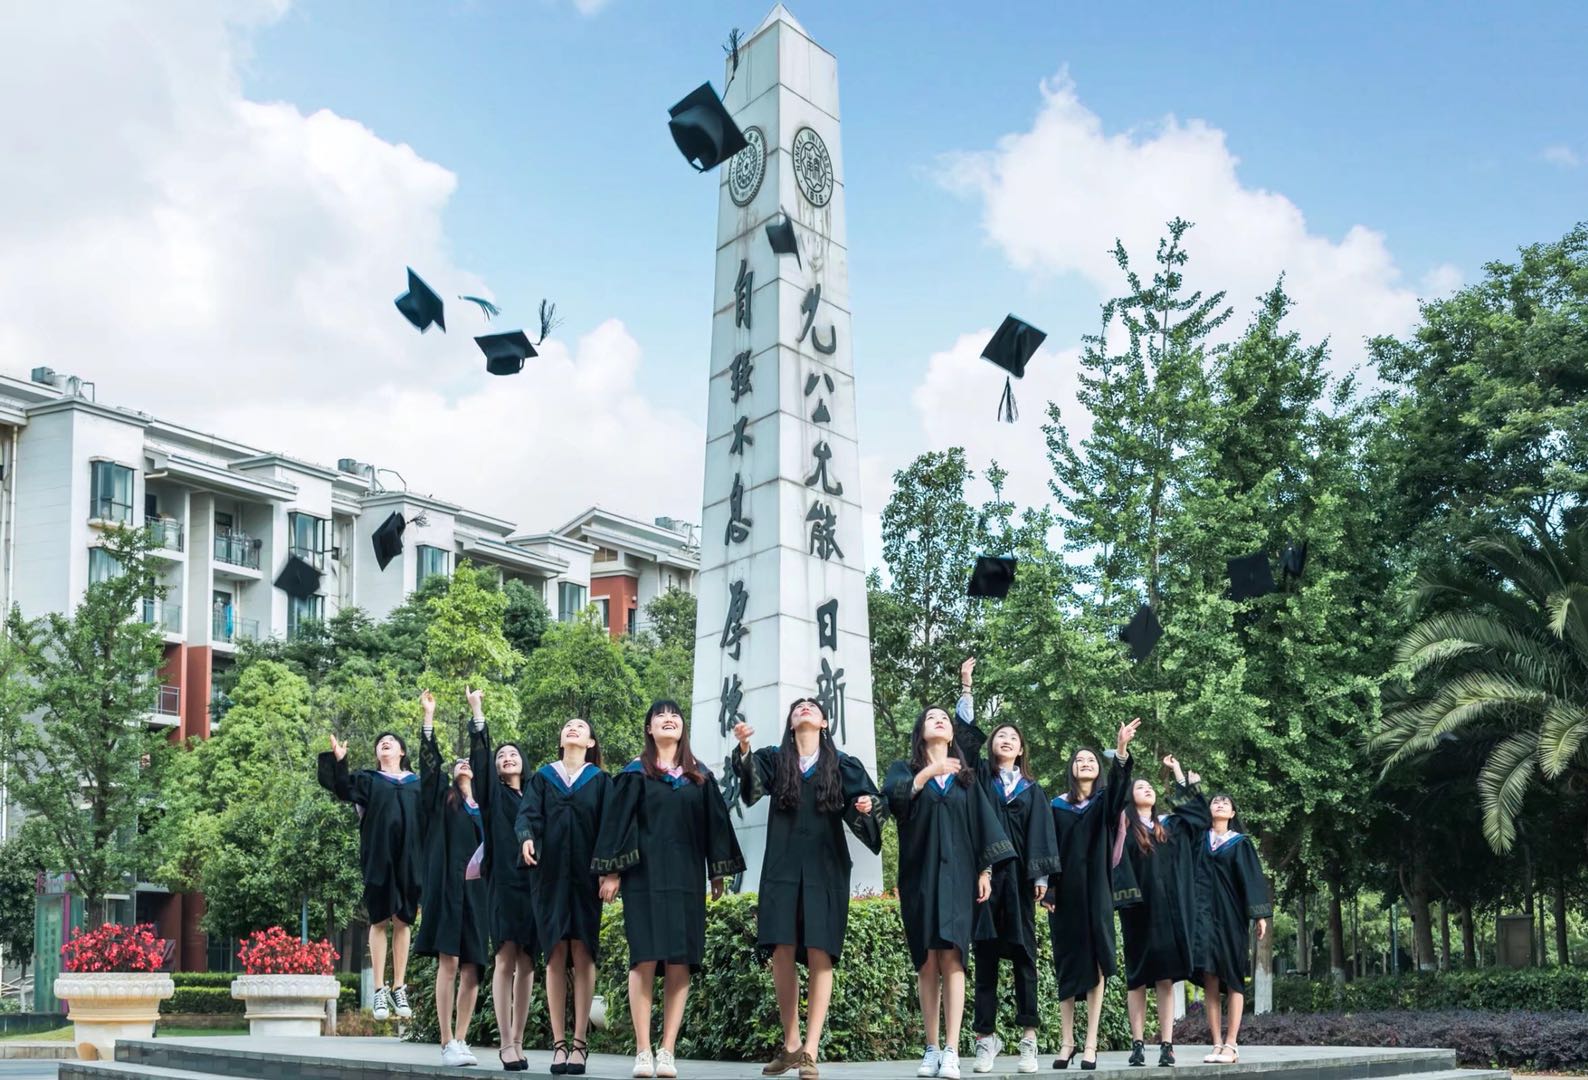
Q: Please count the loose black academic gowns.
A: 11